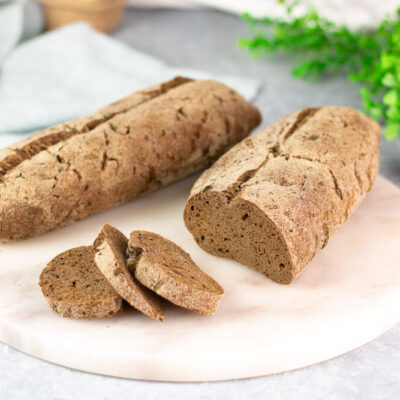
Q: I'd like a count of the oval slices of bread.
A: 3